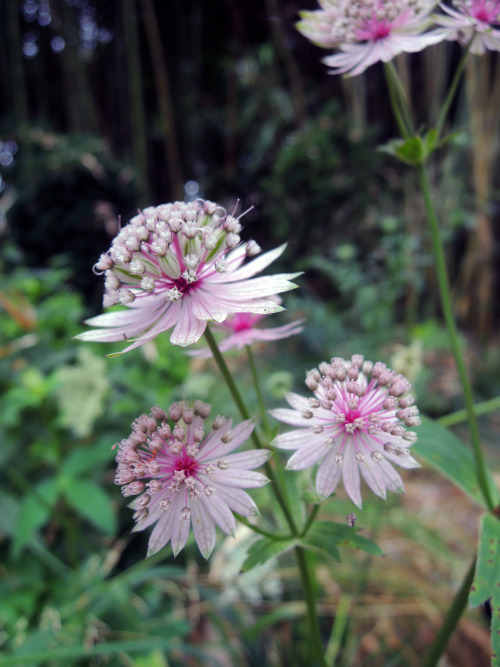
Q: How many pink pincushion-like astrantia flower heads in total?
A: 6